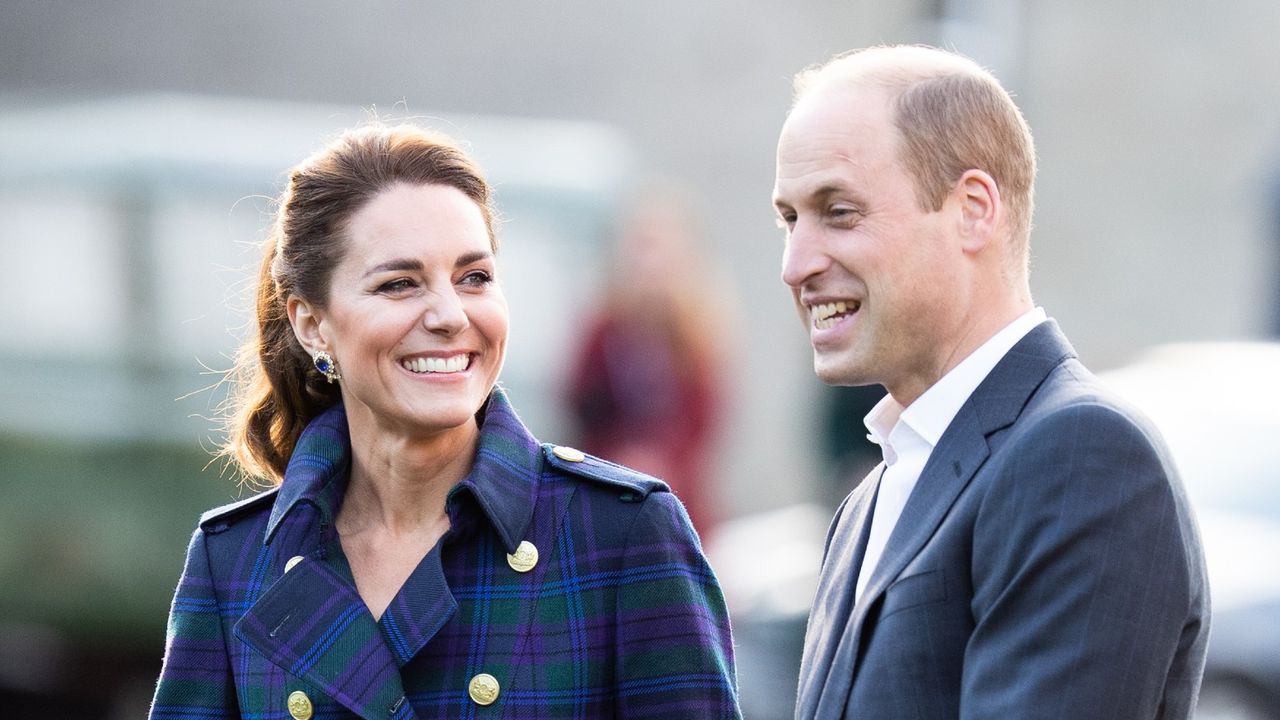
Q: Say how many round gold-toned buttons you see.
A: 5